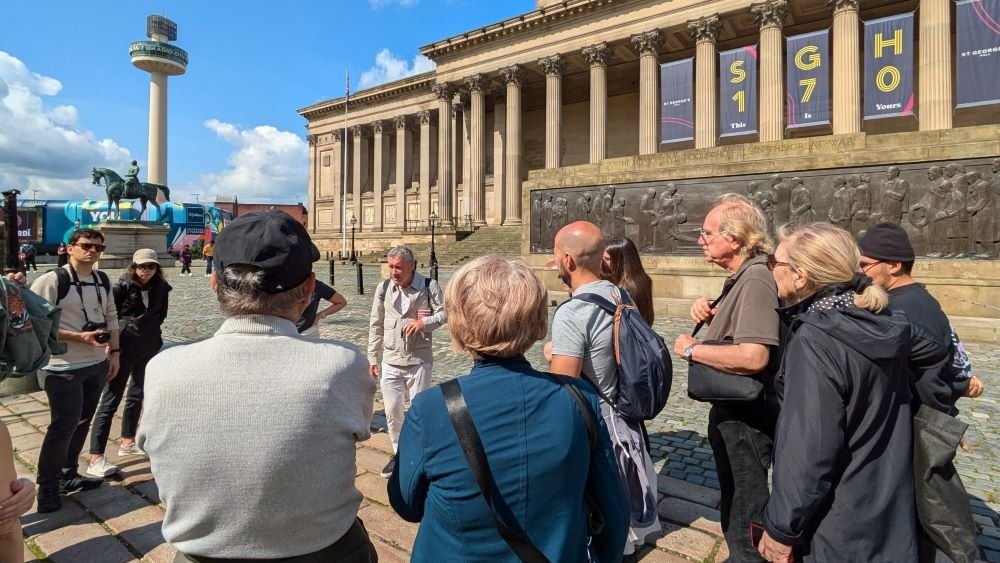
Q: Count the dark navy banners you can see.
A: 5